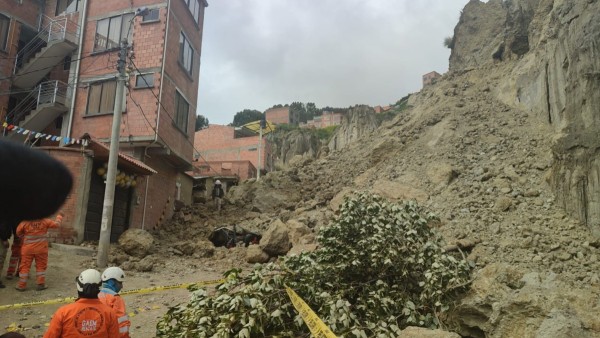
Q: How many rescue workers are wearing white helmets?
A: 2